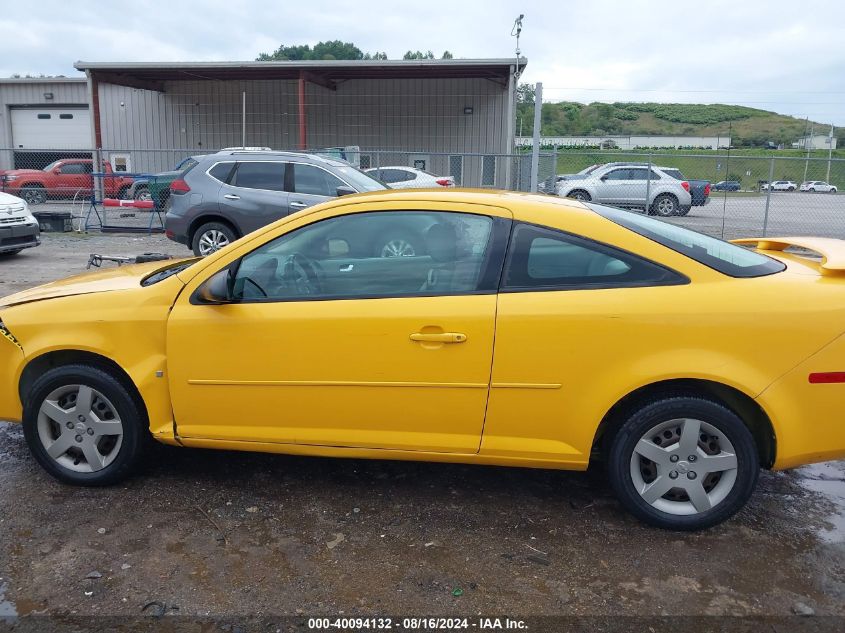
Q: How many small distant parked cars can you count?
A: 3